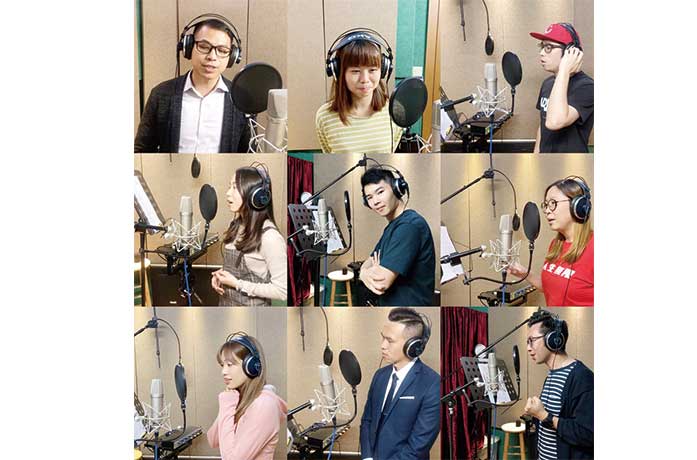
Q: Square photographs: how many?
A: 9